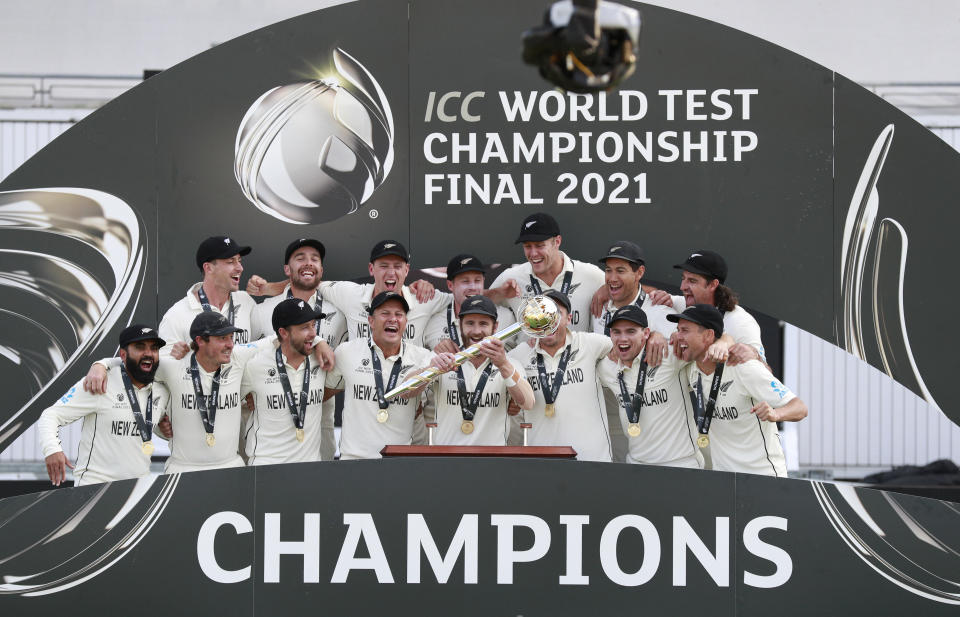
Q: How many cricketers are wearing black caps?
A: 15